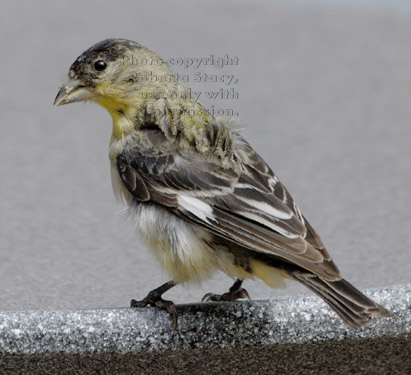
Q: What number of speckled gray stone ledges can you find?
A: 1